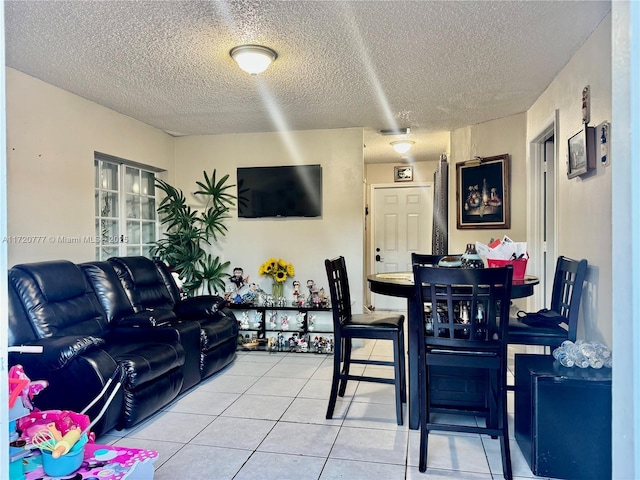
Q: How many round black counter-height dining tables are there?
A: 1